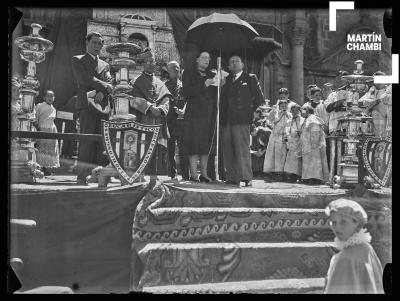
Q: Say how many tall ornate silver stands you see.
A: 3